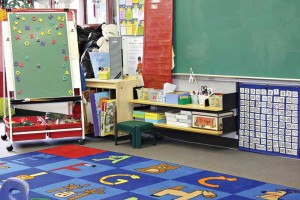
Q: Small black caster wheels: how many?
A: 3